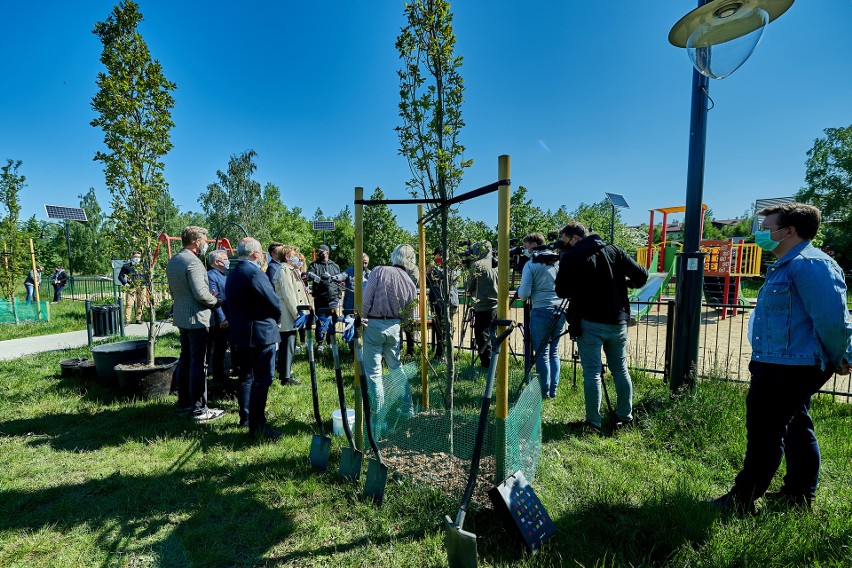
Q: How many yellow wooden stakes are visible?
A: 5